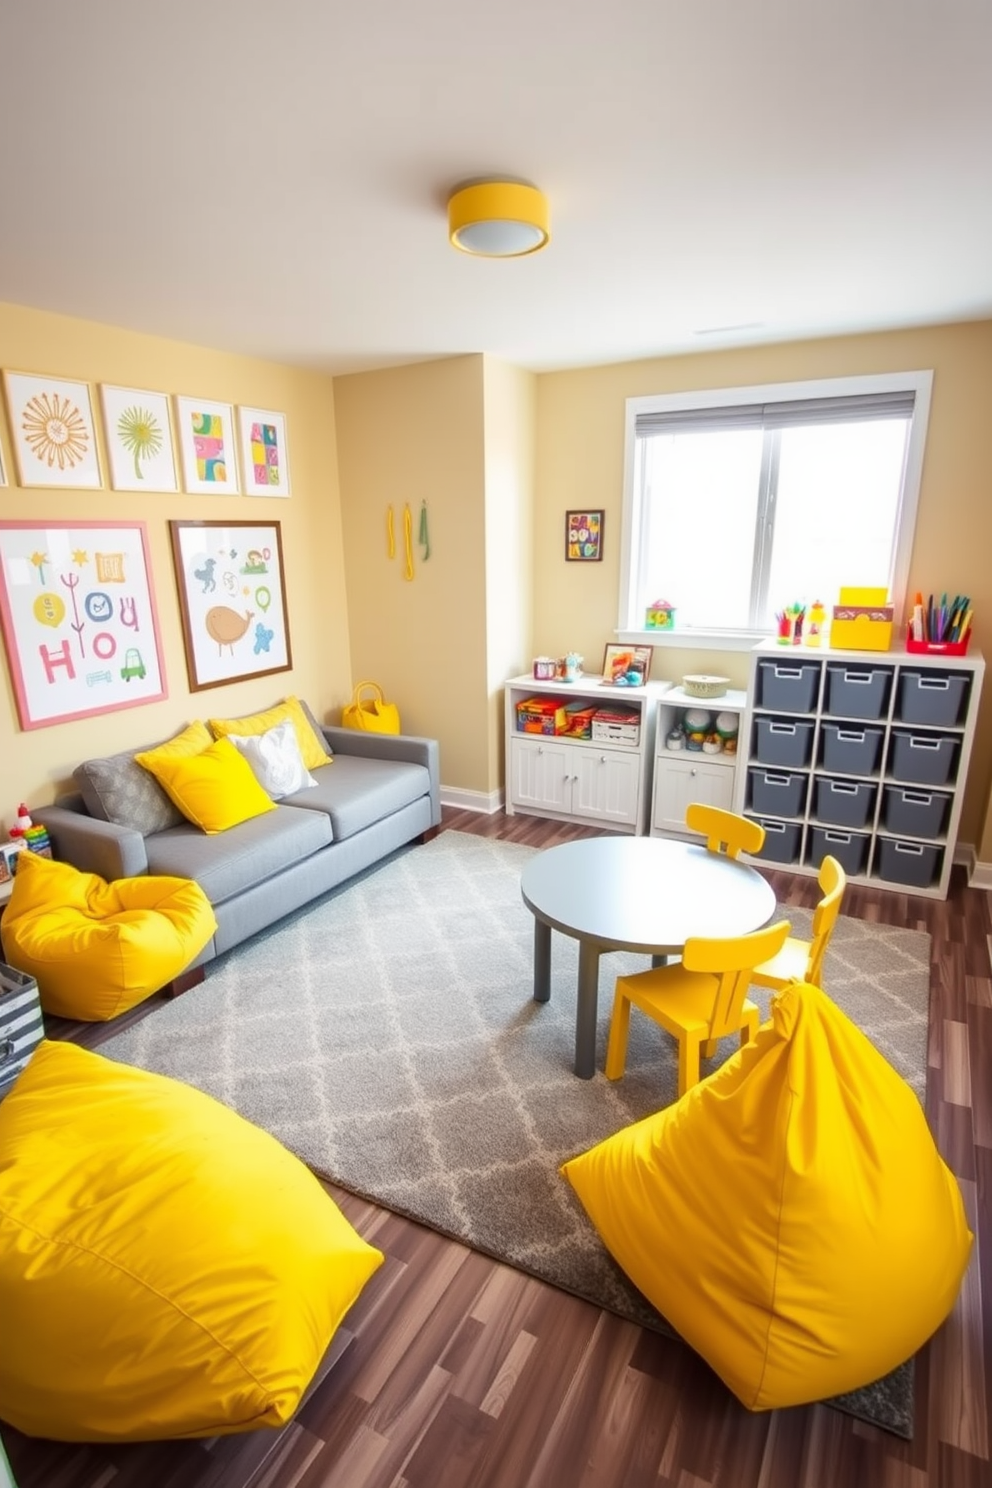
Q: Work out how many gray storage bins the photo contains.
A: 12